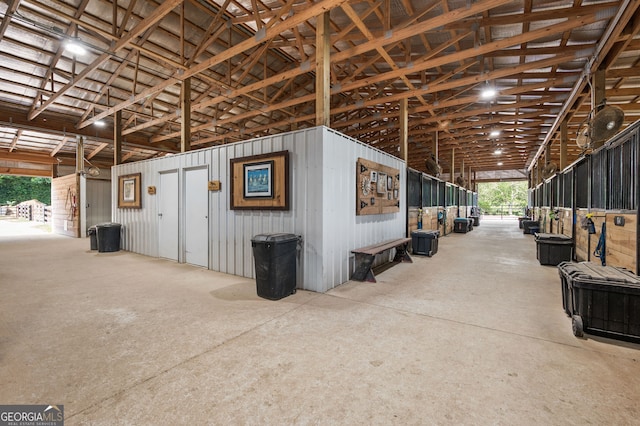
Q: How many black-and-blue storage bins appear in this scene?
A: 1